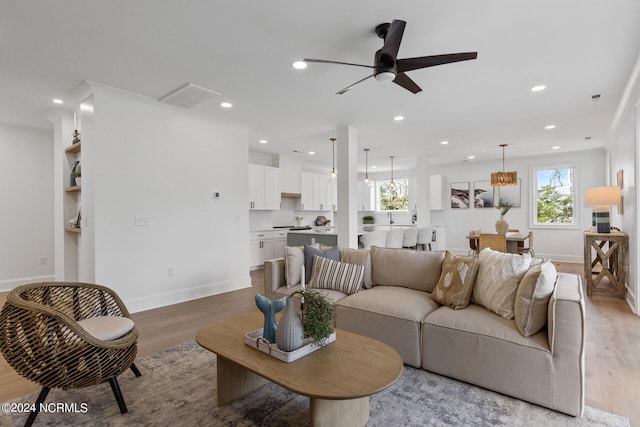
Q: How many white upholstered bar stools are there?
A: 4